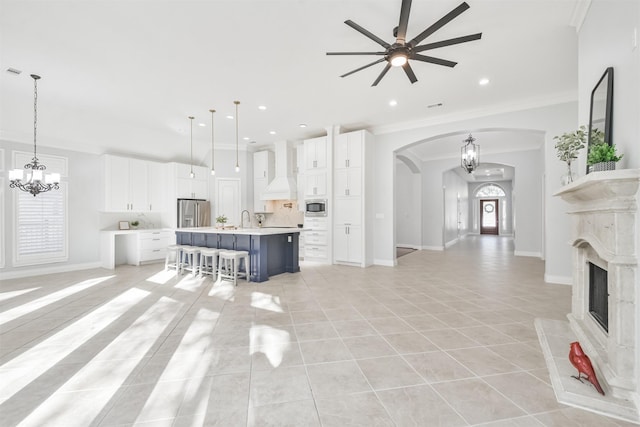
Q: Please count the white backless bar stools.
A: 4